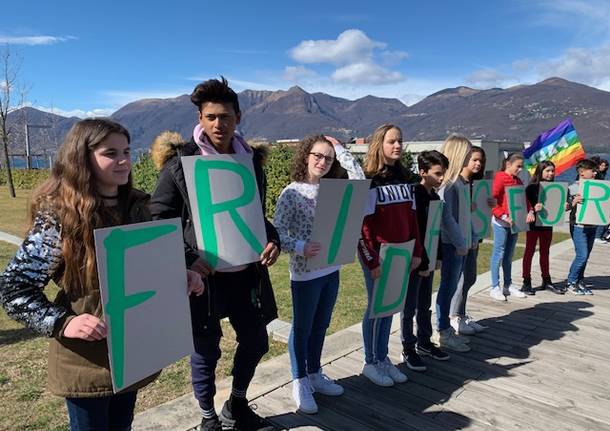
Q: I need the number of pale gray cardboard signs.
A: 10